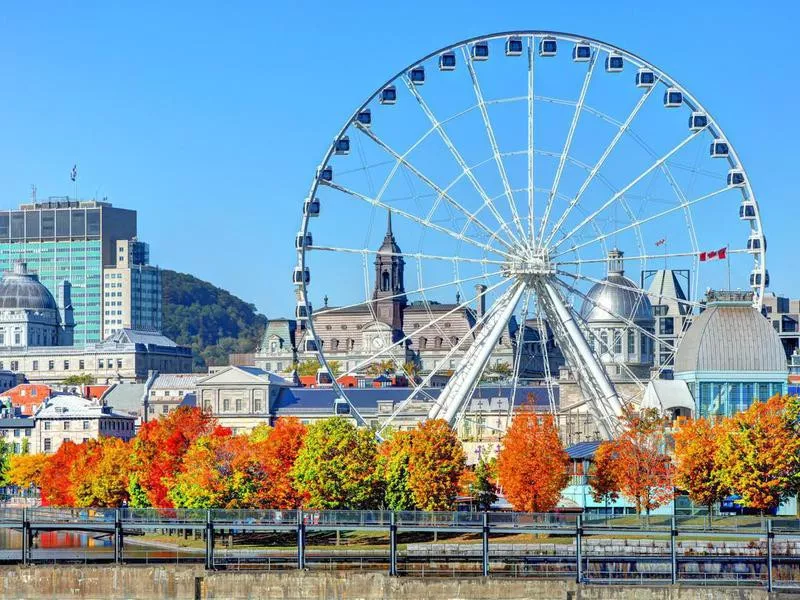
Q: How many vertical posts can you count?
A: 9